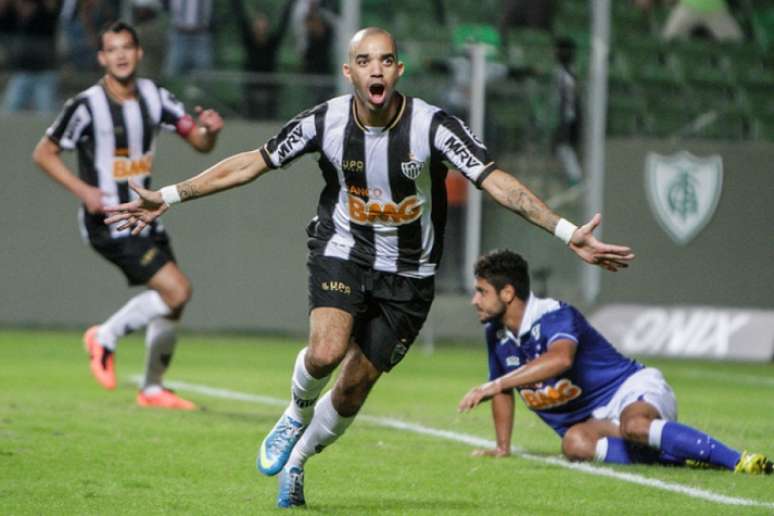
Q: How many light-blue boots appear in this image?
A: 2